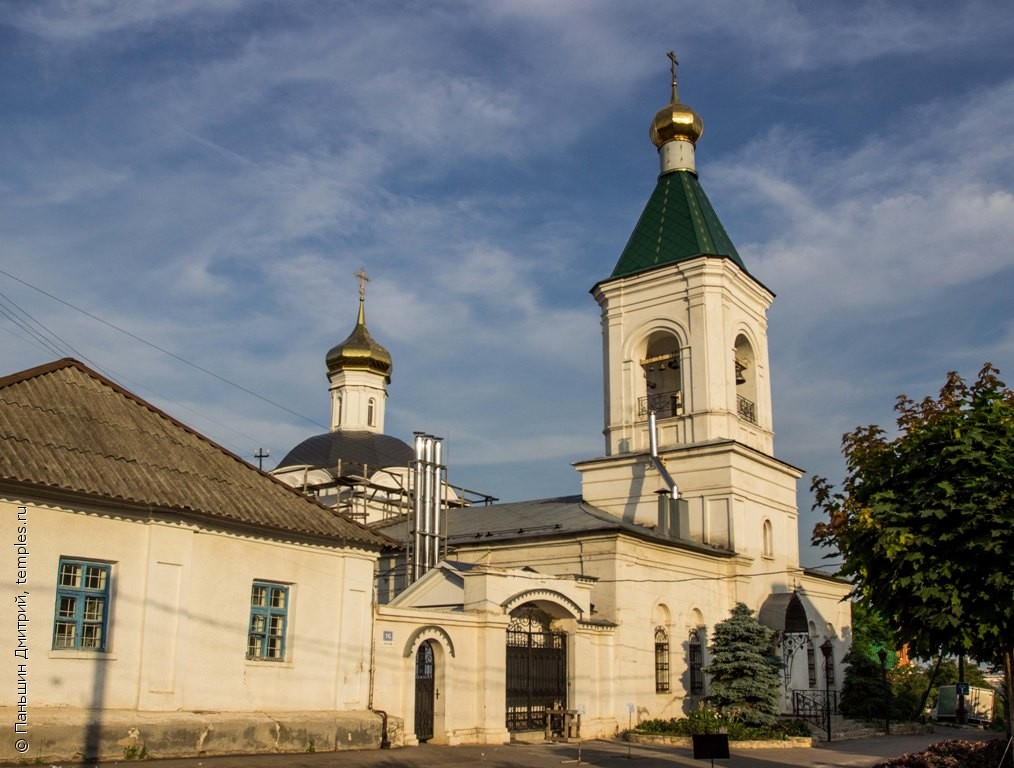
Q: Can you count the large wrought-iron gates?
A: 1